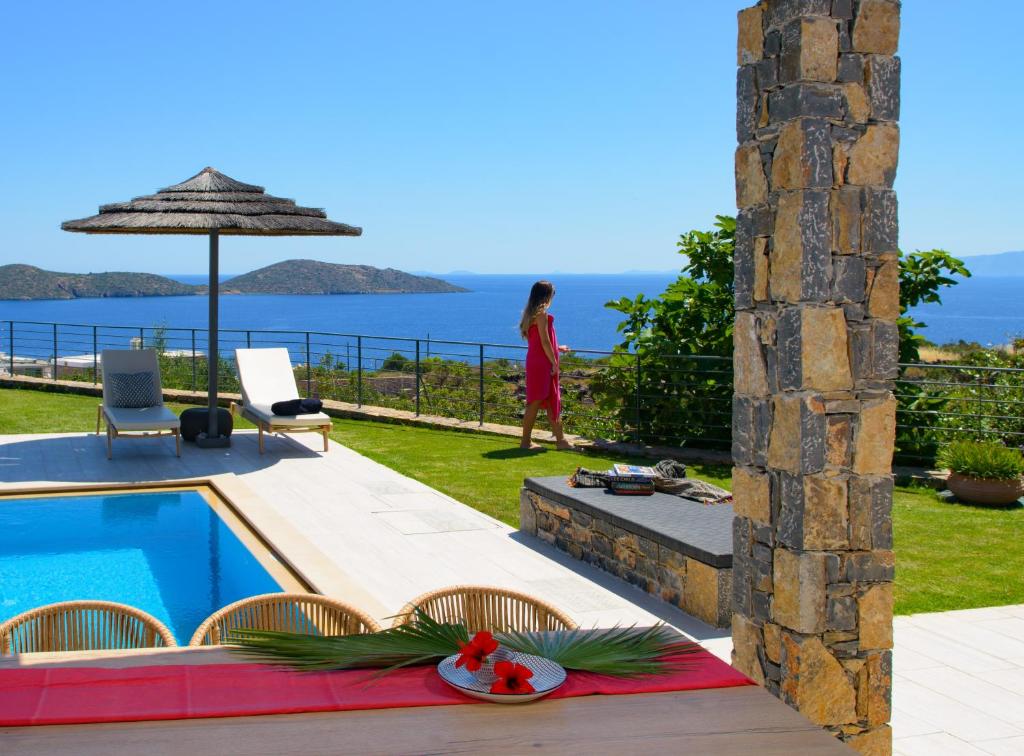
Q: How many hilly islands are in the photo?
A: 2